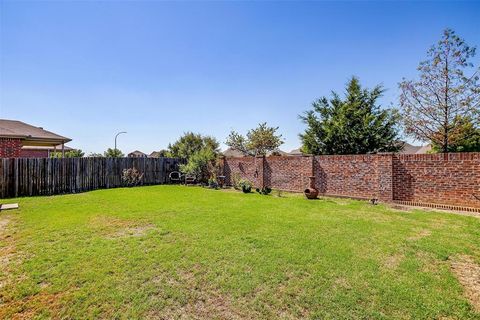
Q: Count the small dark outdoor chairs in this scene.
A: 2